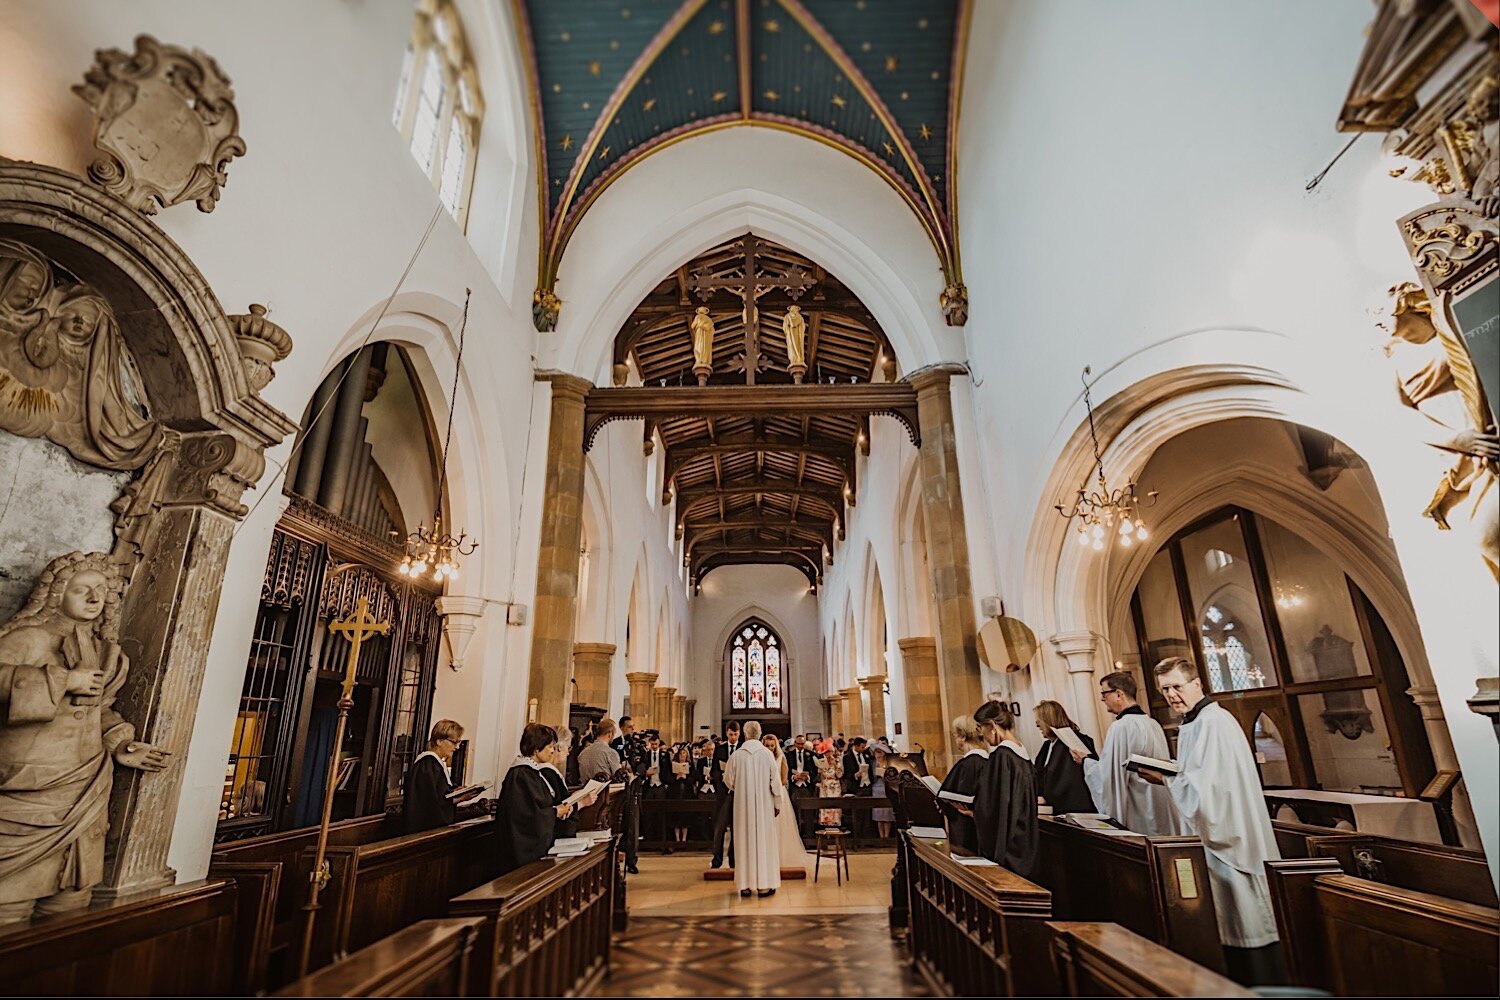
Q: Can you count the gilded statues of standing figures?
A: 2